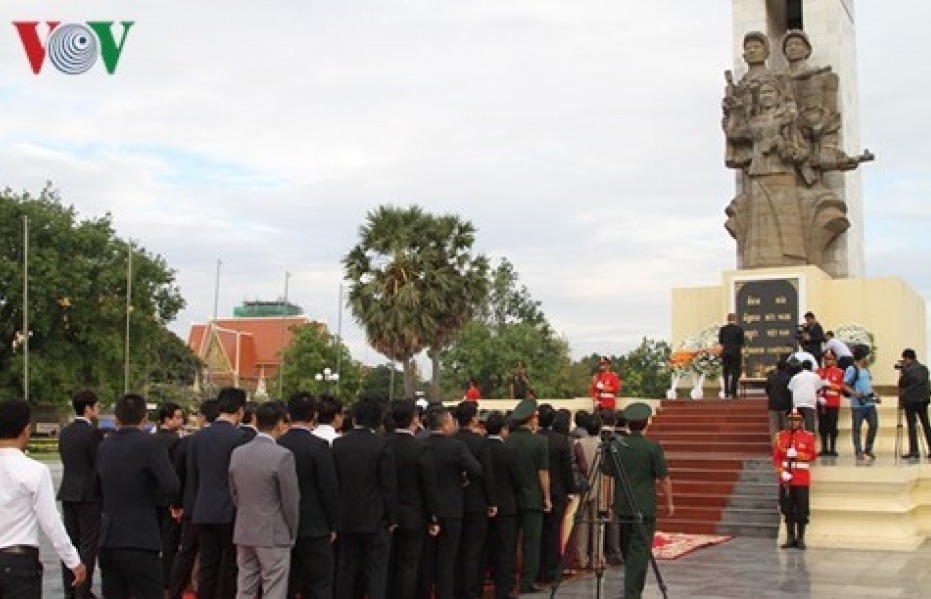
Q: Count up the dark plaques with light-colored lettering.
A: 1